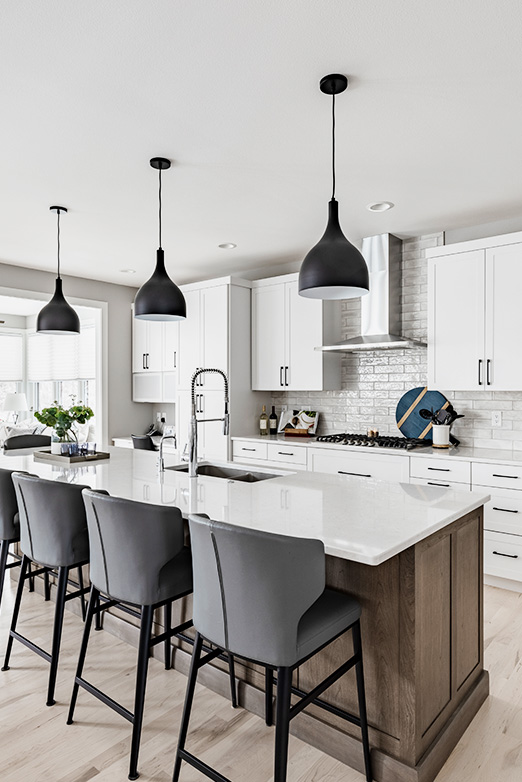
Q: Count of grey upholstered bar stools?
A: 4